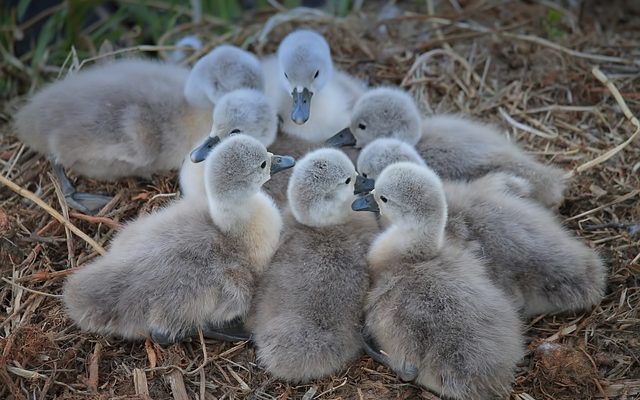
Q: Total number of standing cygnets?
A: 1